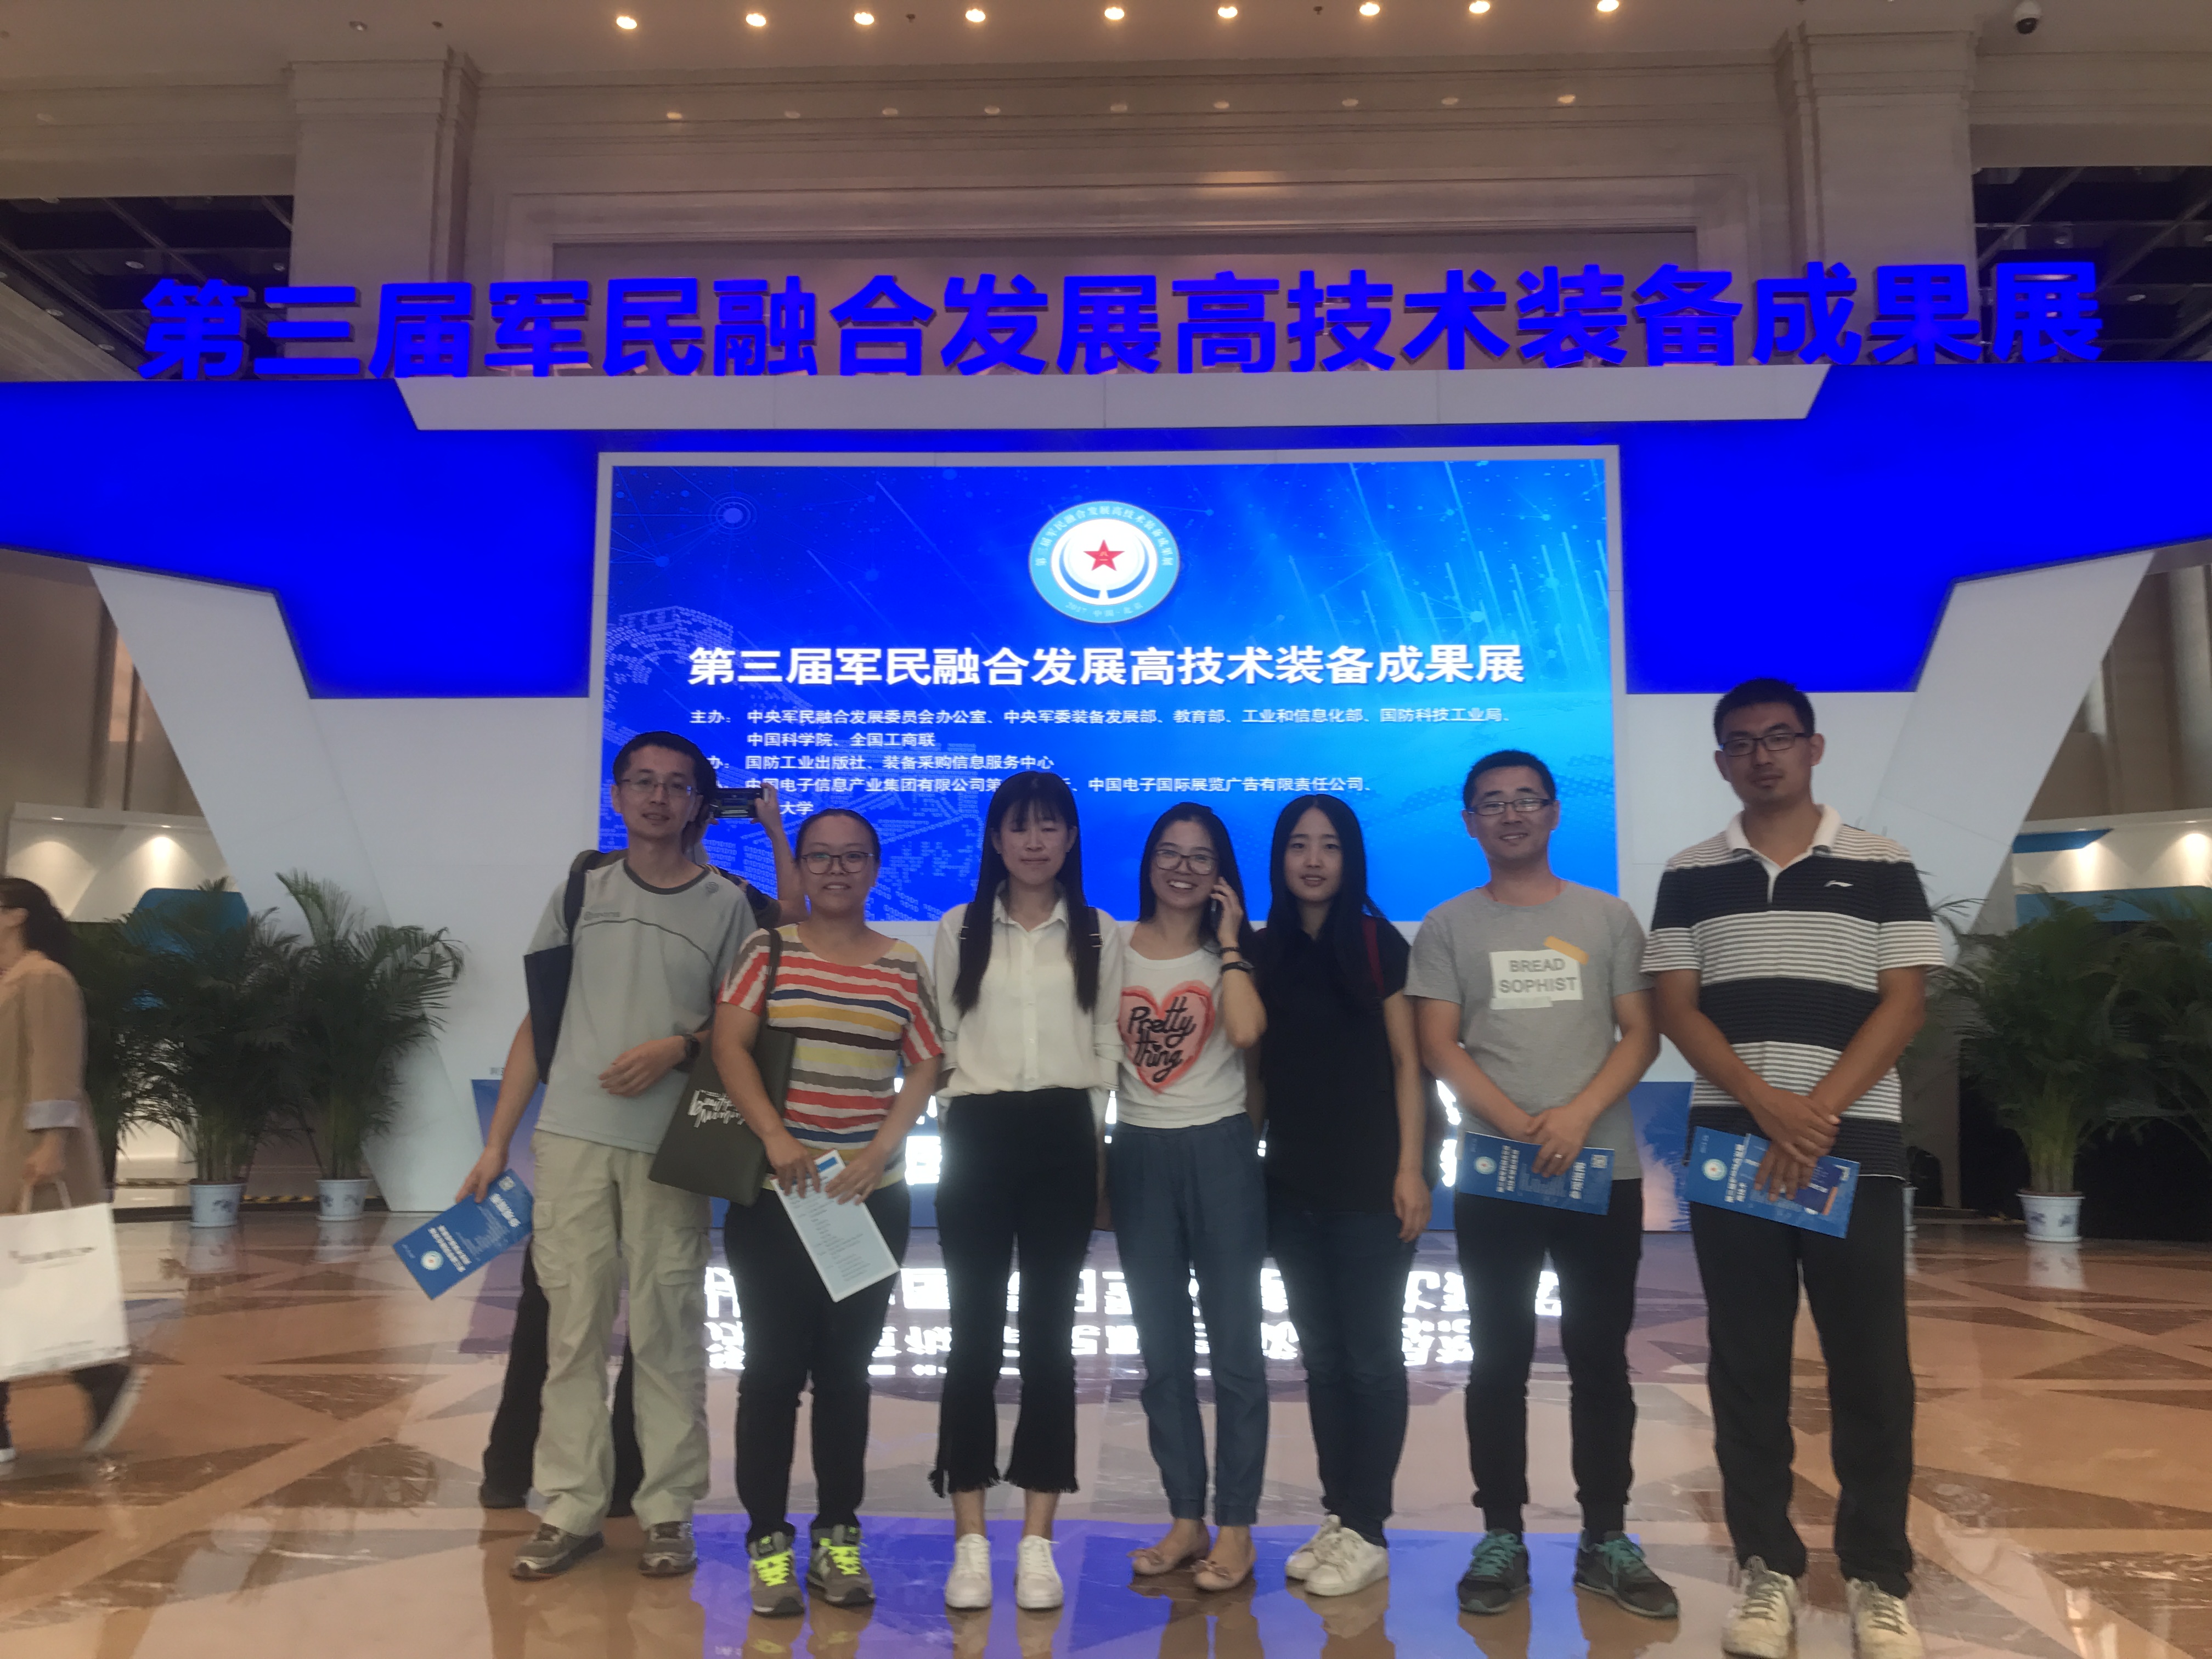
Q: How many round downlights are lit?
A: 9